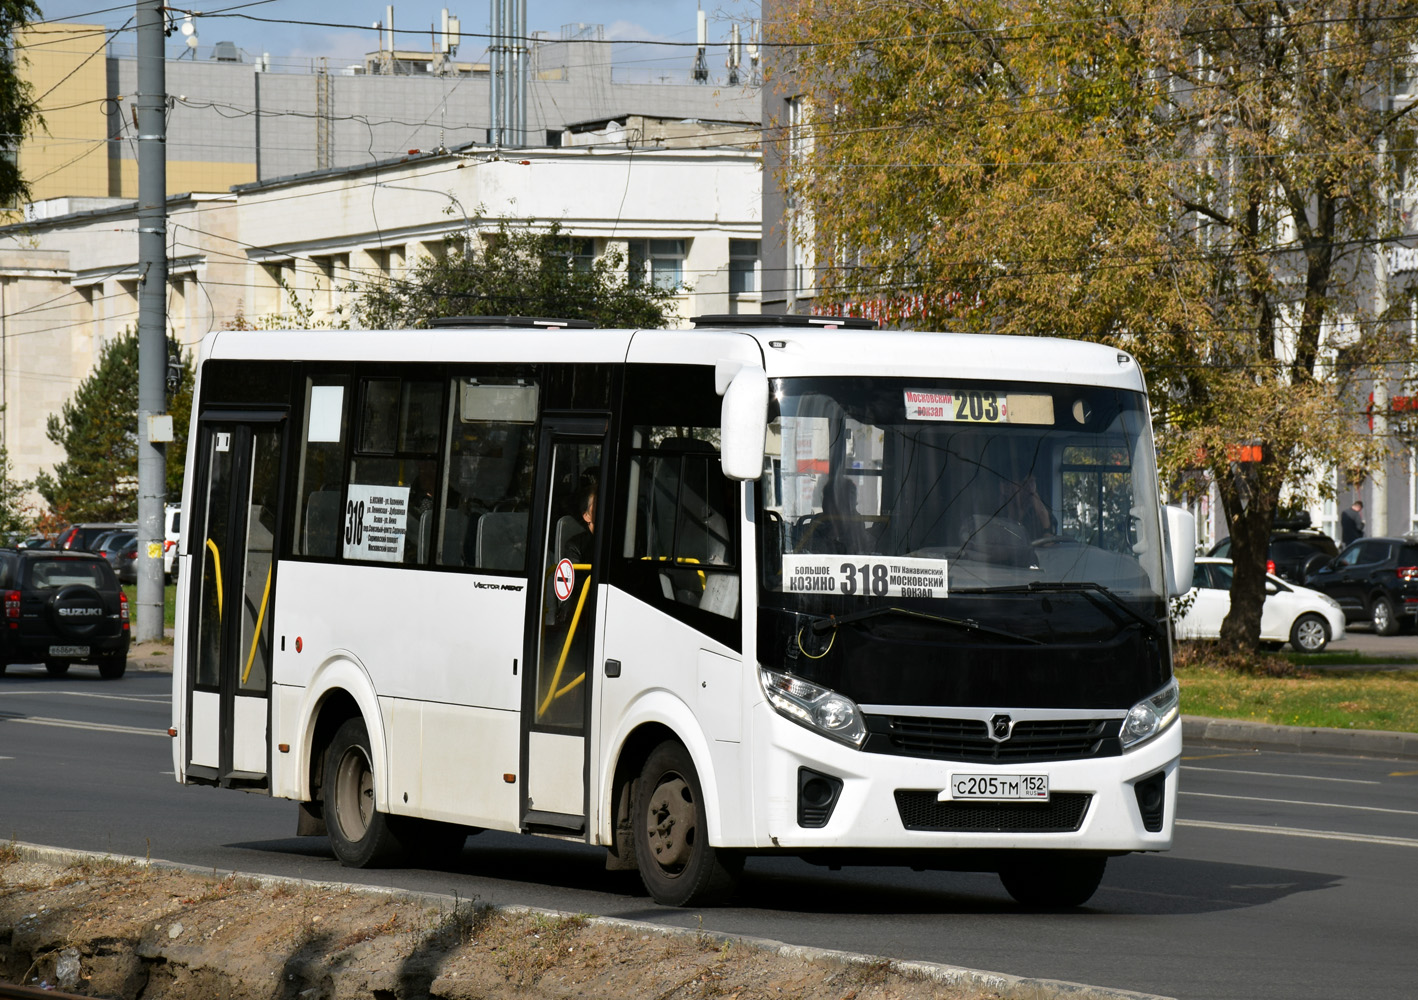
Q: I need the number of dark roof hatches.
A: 2